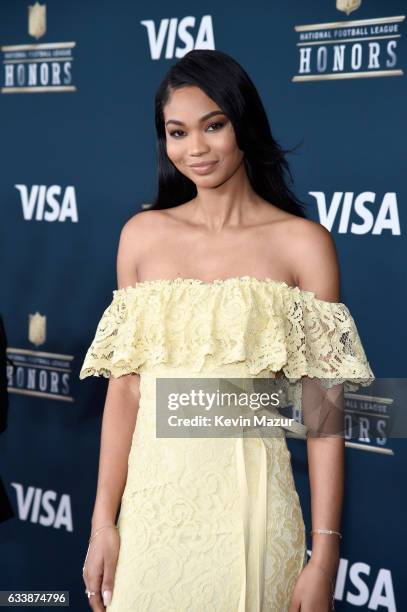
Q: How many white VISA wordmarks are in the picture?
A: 5